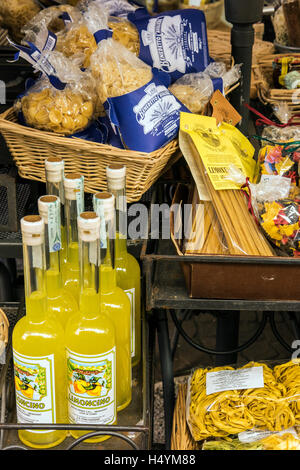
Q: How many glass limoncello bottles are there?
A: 7